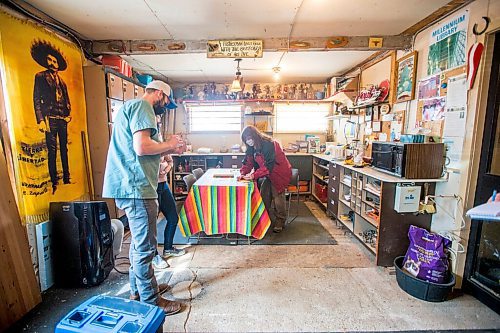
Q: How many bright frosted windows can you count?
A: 2